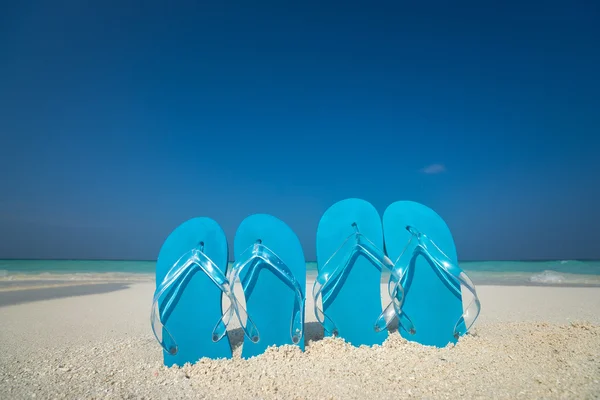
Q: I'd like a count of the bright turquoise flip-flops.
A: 4